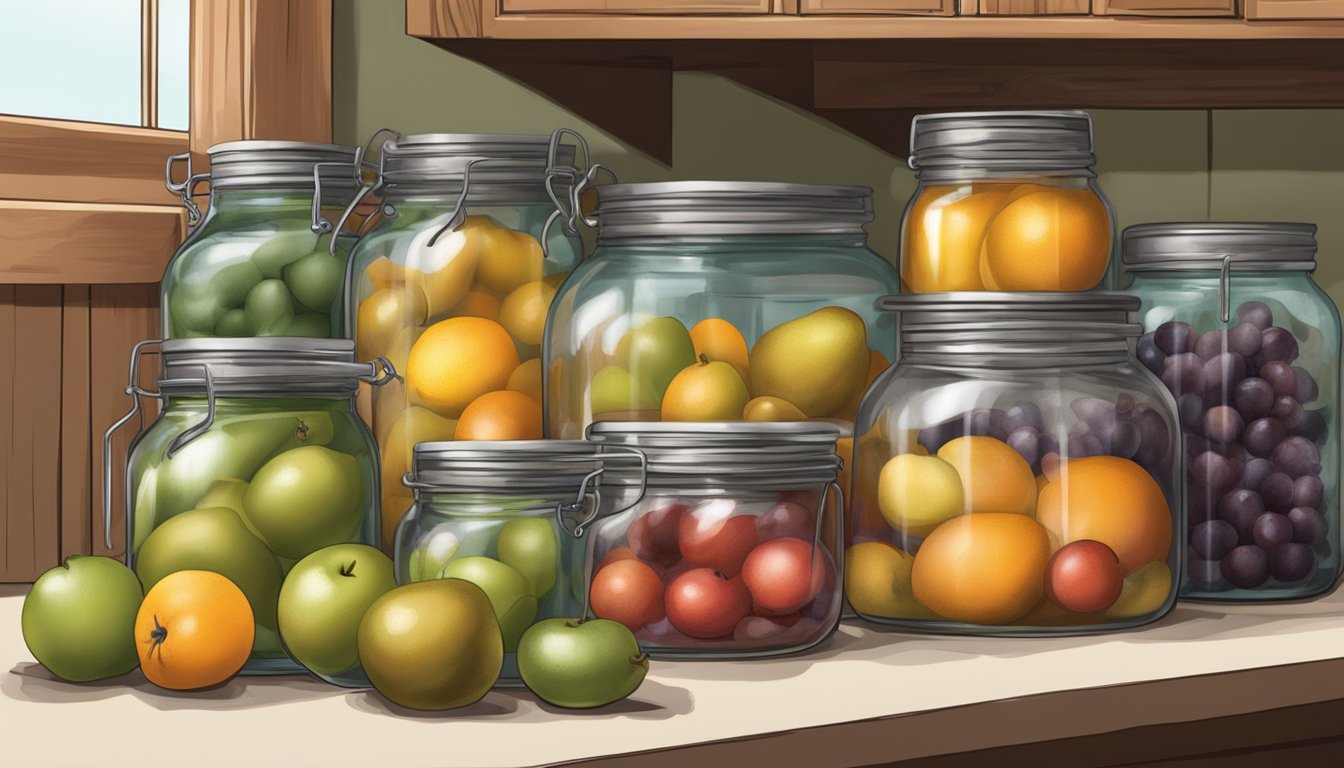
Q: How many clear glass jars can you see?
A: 9